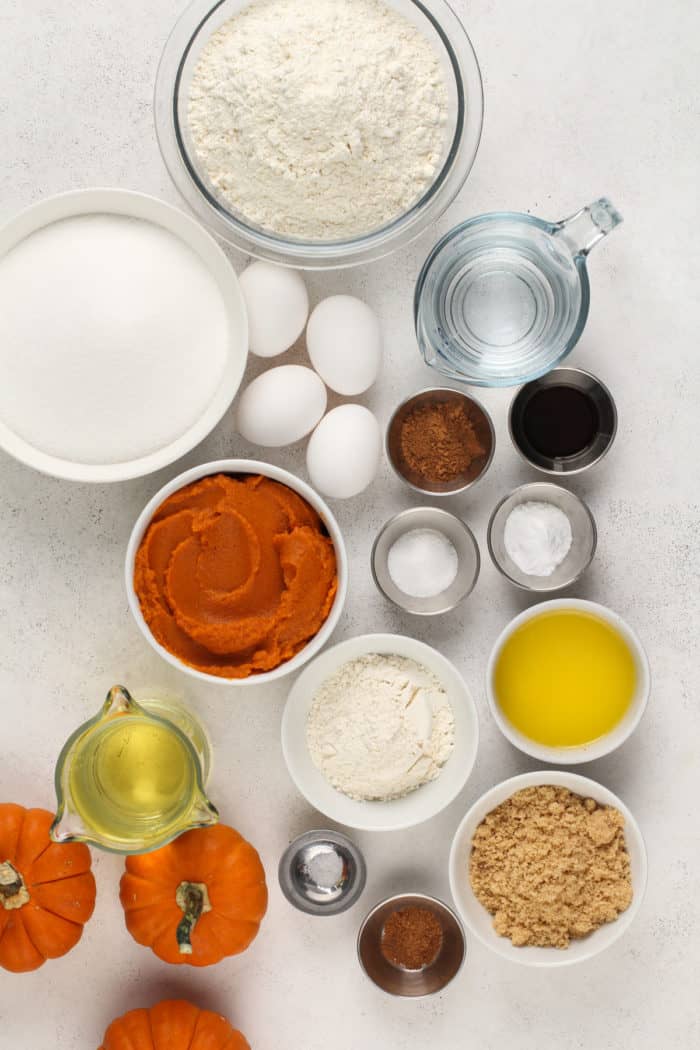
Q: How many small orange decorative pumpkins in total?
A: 3